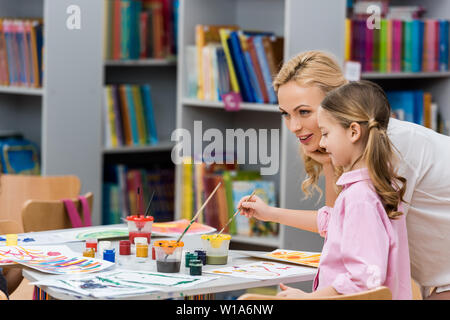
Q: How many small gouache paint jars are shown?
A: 12